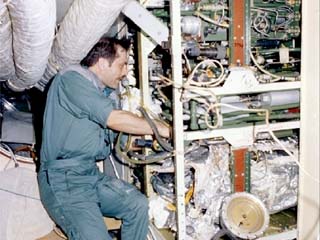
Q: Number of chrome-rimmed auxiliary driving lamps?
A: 0